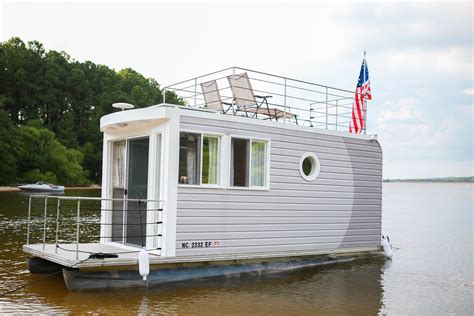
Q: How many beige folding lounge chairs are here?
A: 2